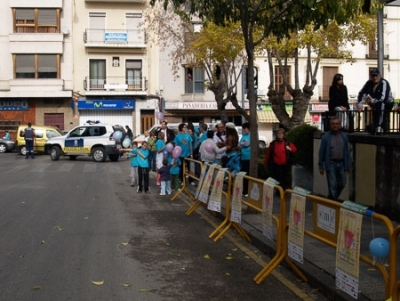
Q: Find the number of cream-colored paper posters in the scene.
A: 7